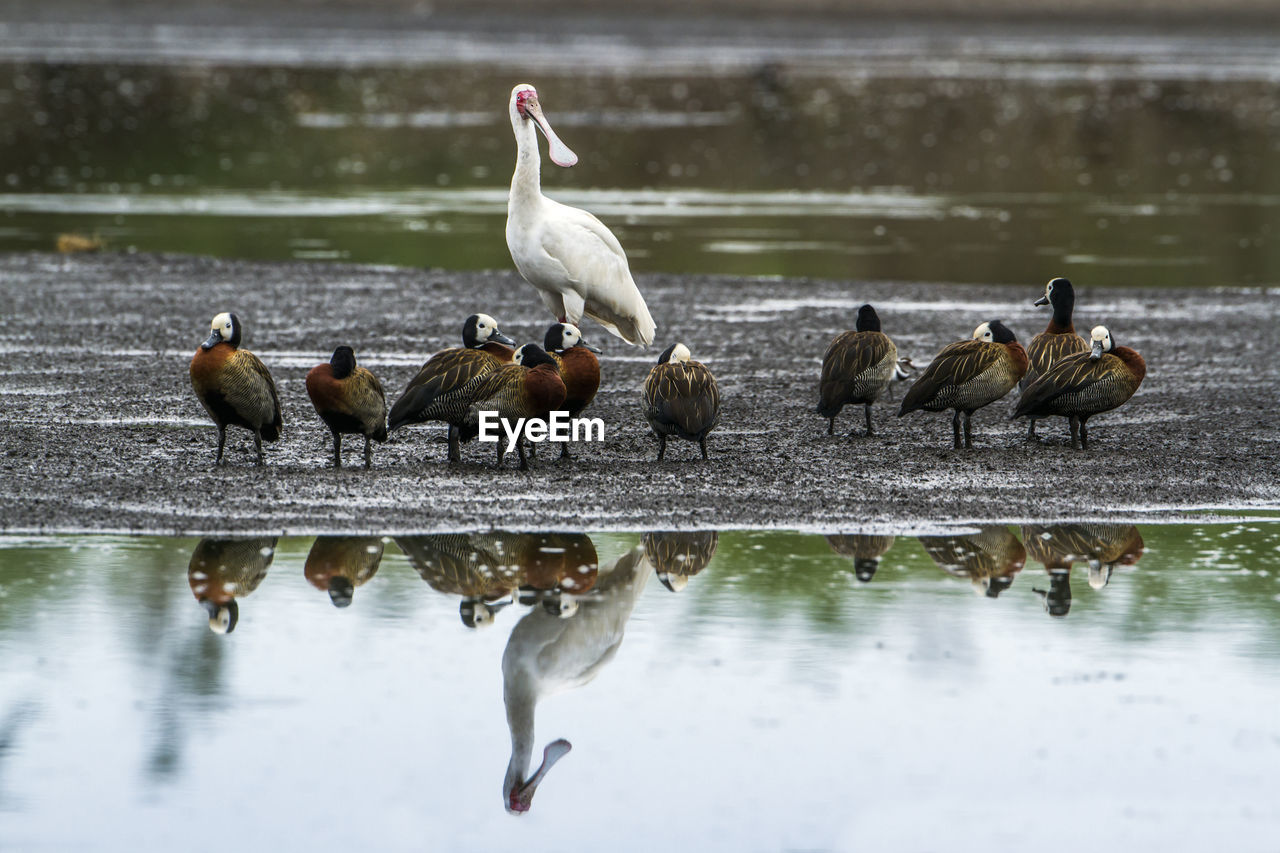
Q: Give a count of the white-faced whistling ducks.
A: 10